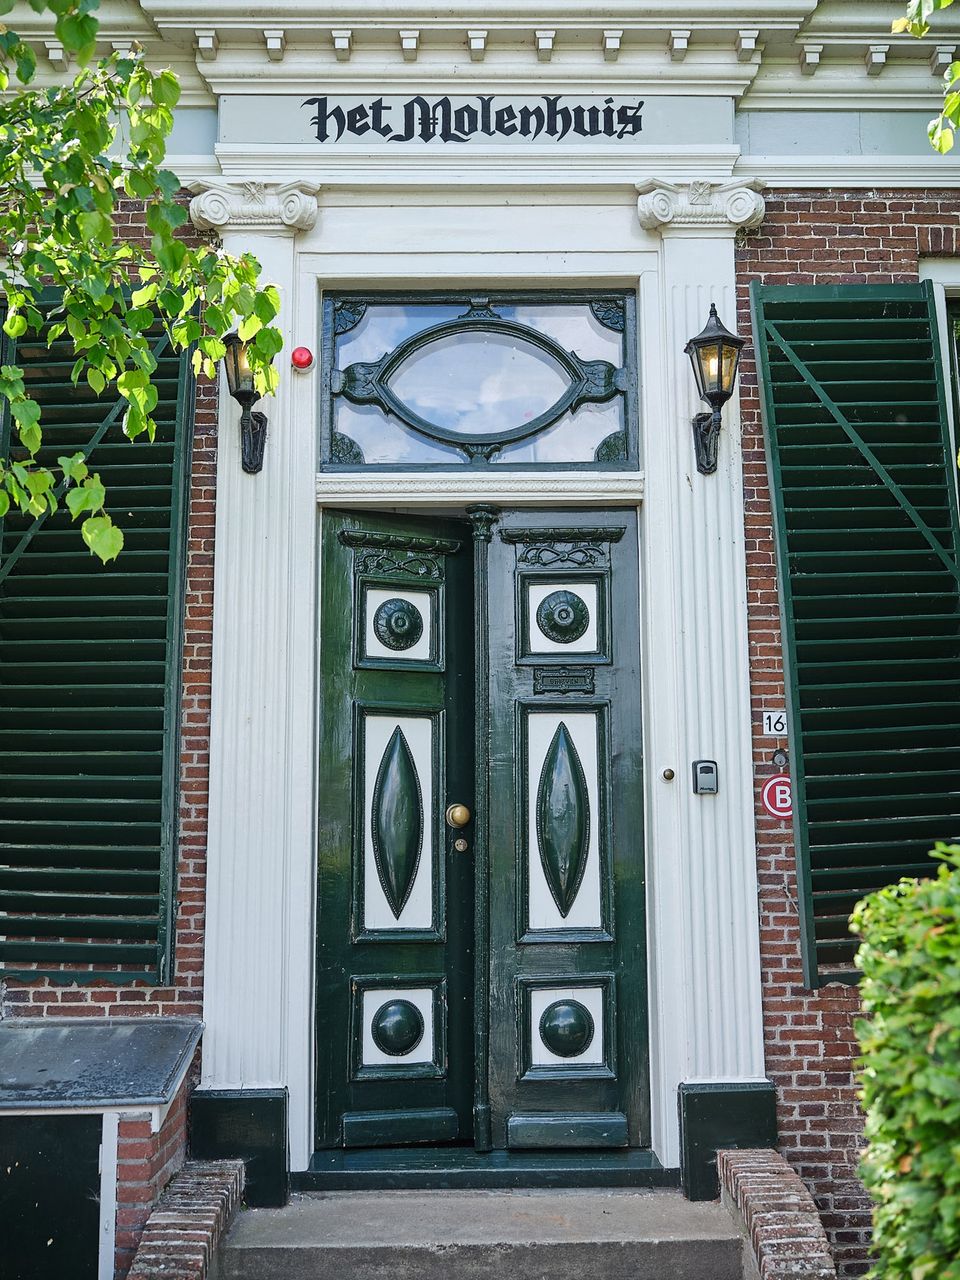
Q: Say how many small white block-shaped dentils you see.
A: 14